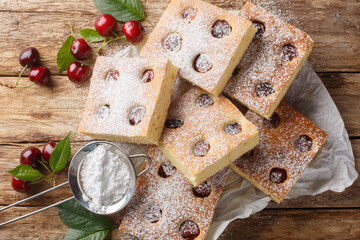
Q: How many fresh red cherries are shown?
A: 9